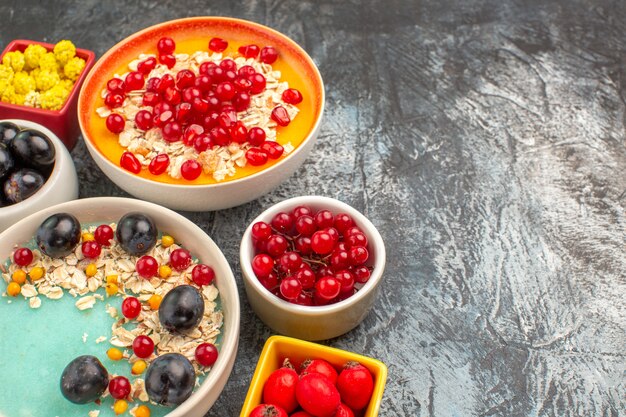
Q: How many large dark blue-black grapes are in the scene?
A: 9